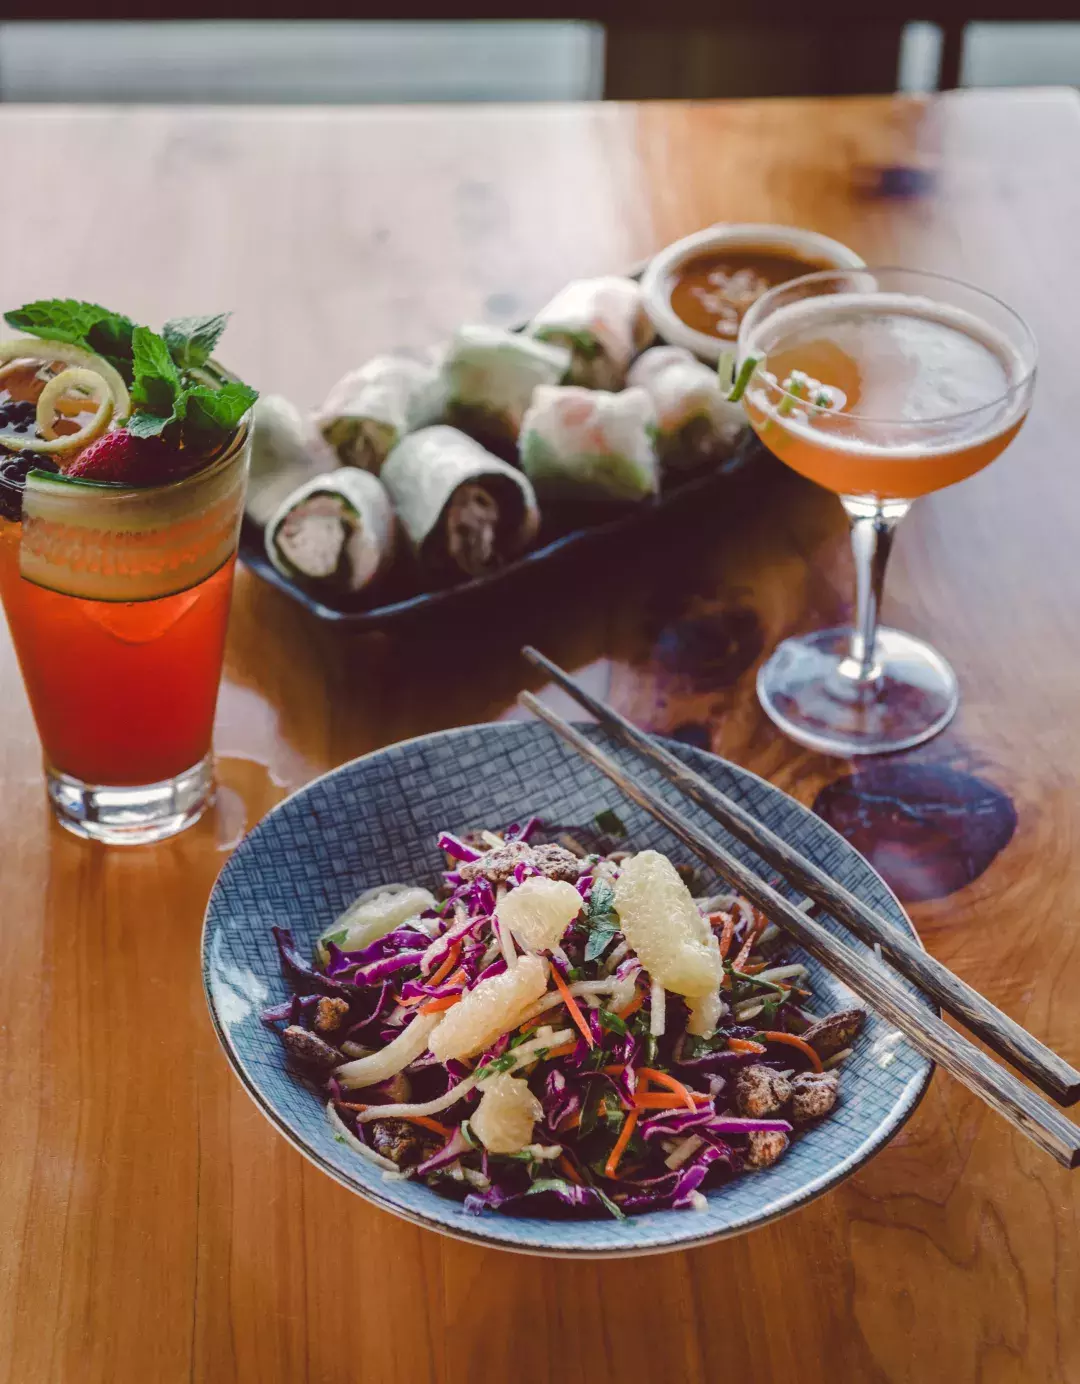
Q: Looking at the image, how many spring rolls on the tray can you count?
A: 8